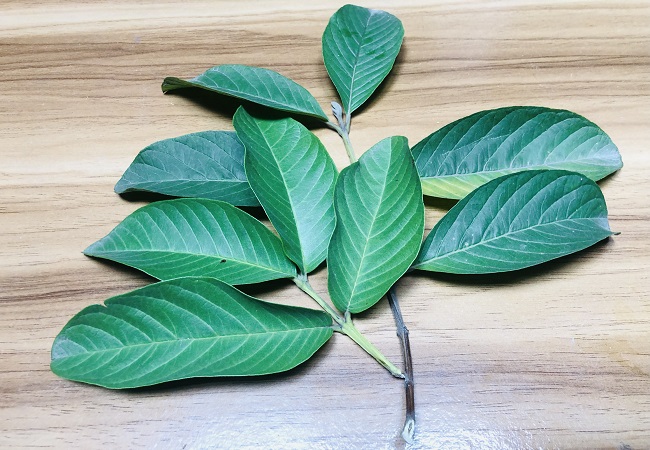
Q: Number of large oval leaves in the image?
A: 9